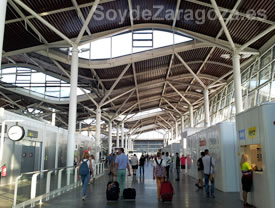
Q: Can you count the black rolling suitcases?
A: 2